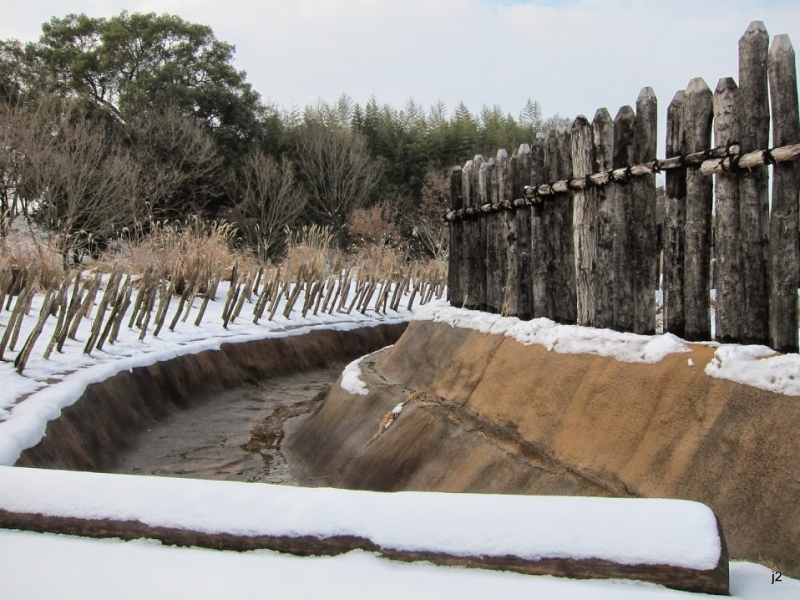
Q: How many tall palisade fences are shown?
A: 1